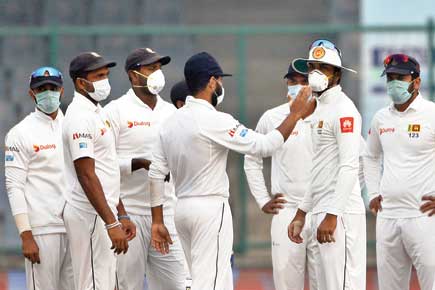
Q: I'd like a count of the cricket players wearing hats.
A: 8